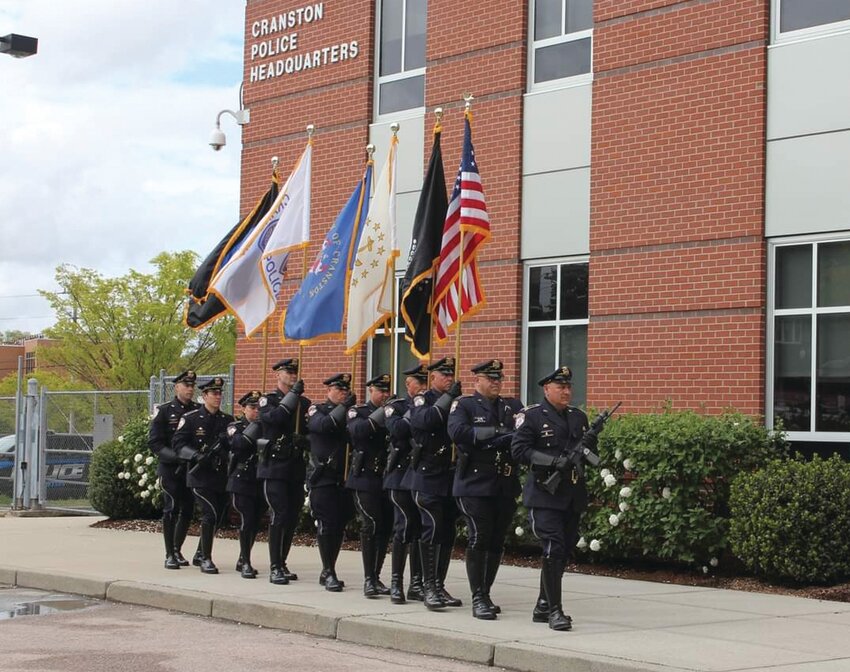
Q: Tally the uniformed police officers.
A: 10